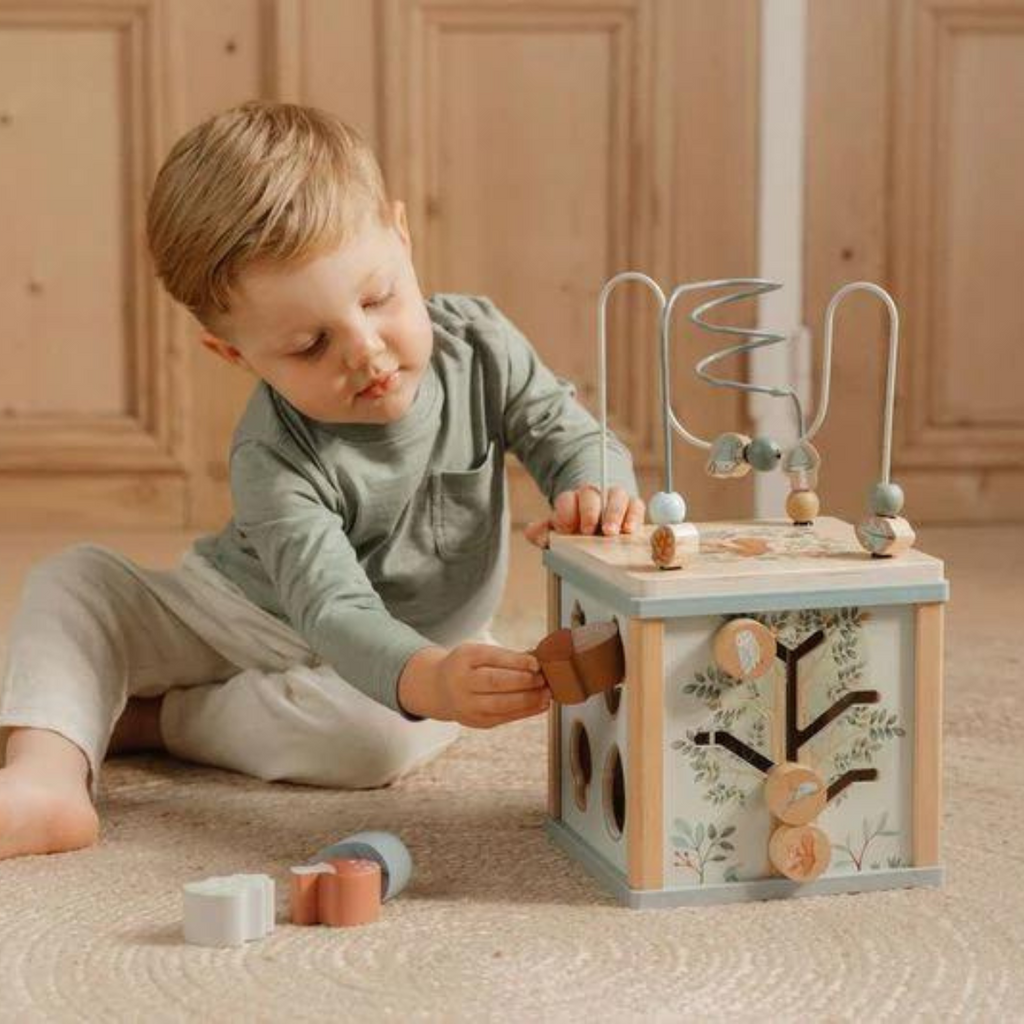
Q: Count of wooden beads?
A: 8